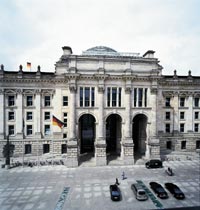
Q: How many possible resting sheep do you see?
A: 0